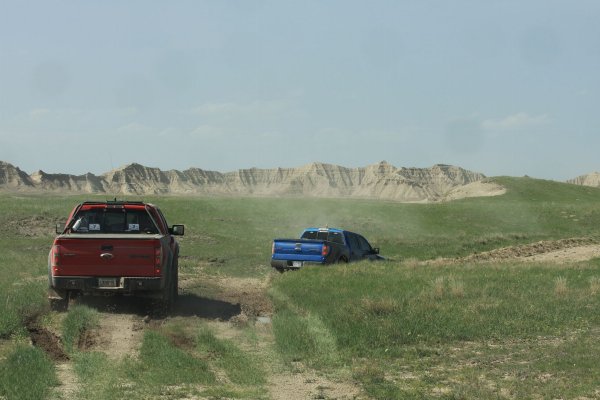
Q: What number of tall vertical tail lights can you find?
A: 4